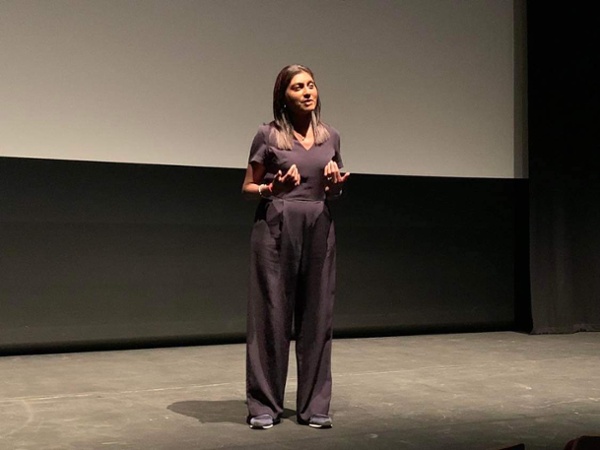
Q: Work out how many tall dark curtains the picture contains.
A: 1